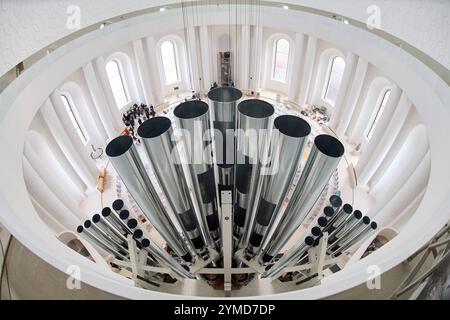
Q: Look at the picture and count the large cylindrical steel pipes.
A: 7